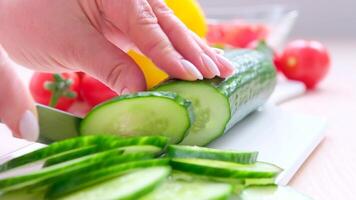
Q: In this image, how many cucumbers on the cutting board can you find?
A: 1